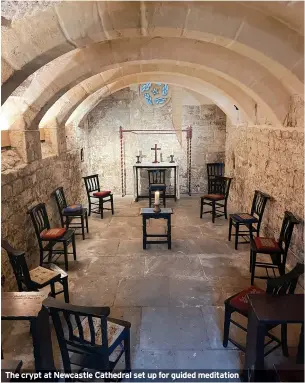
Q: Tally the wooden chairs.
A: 11